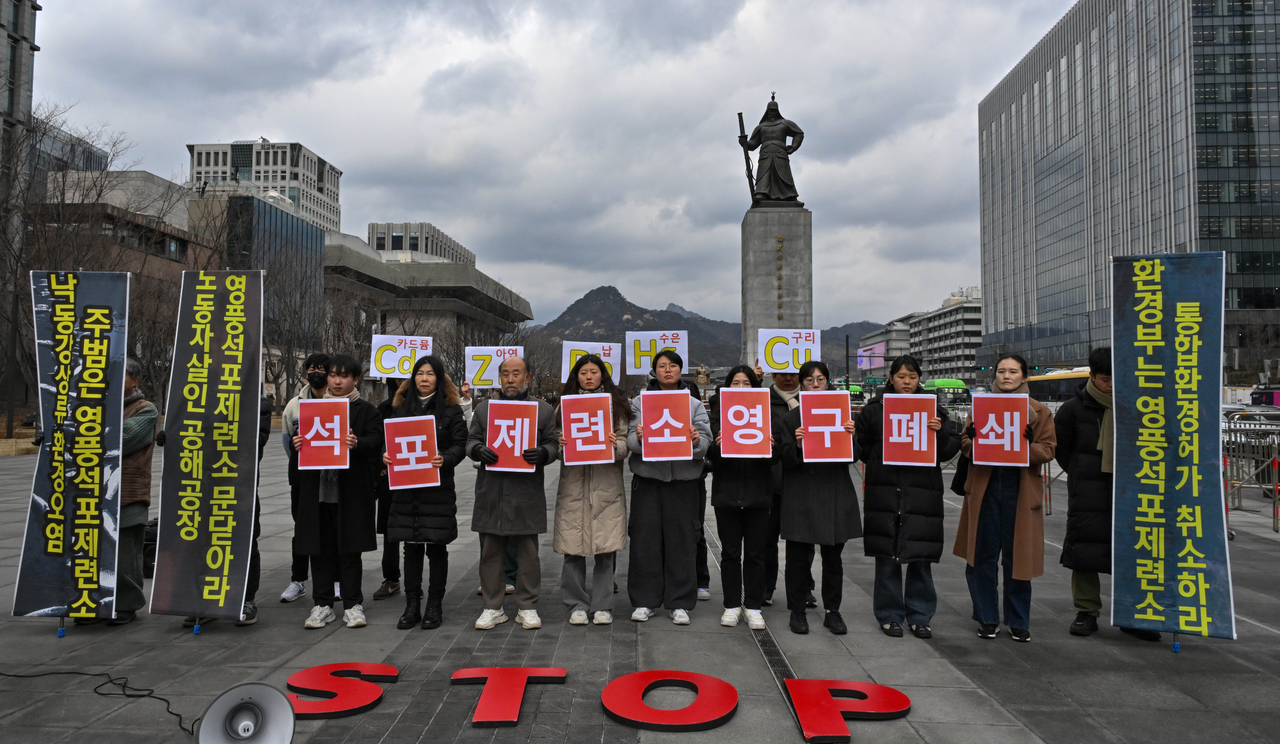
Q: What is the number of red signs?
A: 9